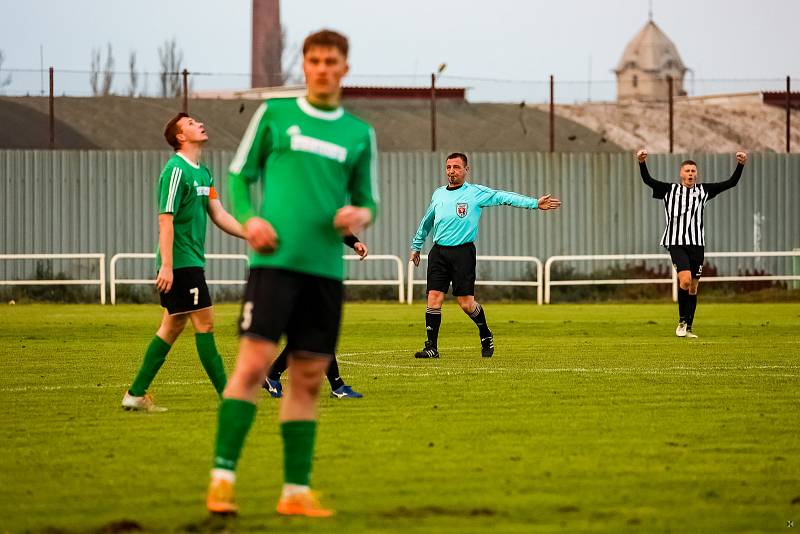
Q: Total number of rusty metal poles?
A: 6